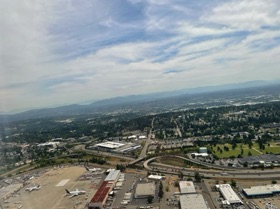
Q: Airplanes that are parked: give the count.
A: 3